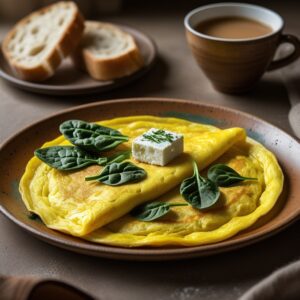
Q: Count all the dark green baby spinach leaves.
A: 6